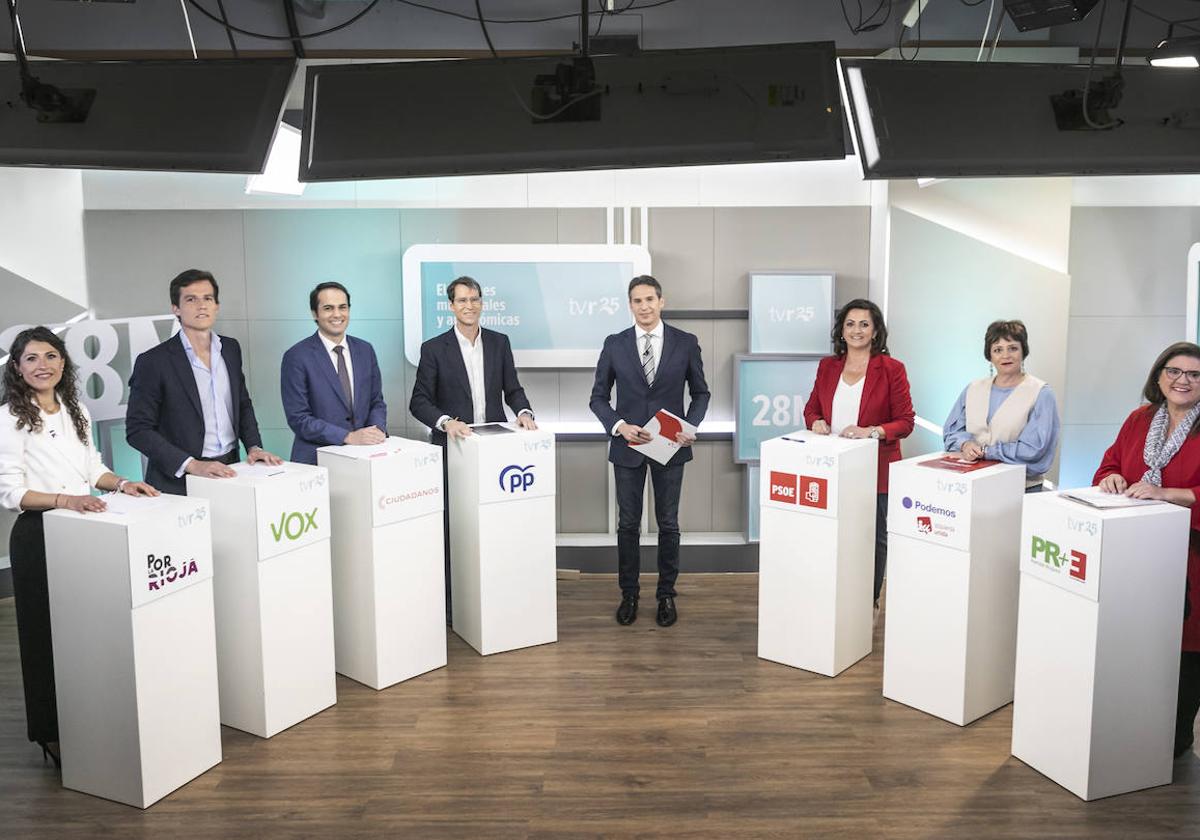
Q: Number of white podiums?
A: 7